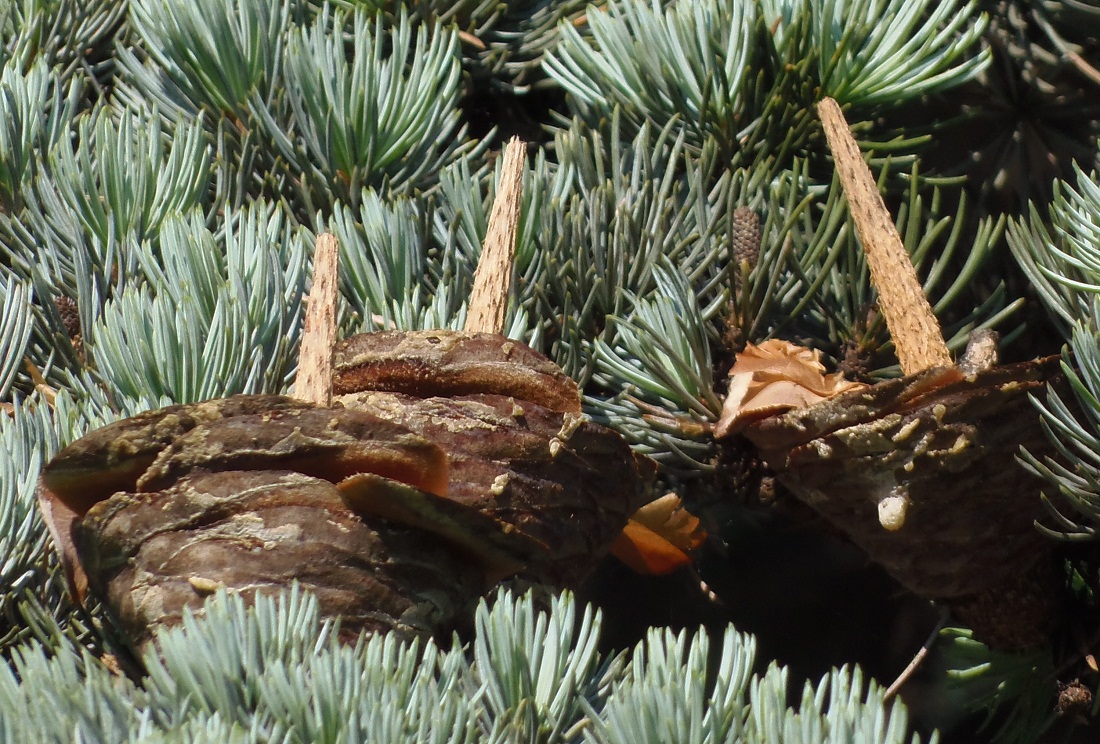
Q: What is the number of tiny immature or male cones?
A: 2